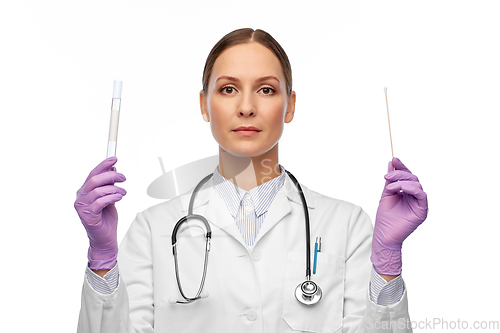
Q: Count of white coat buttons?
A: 2